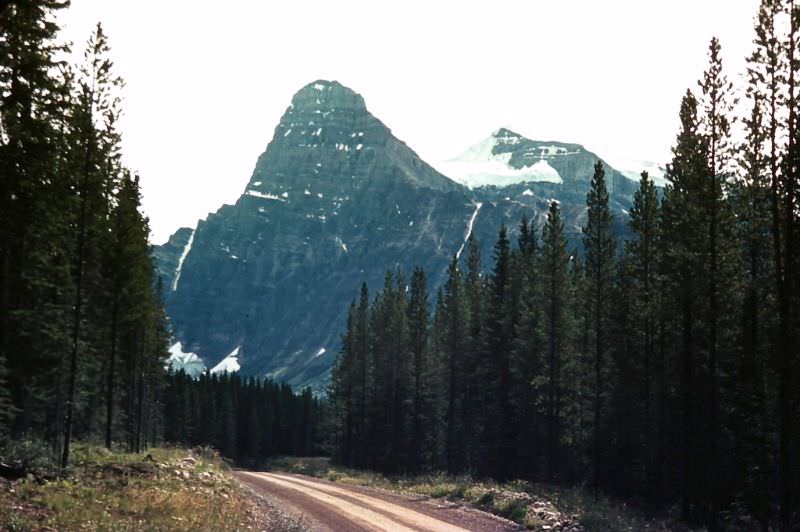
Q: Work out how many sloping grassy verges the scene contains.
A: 2